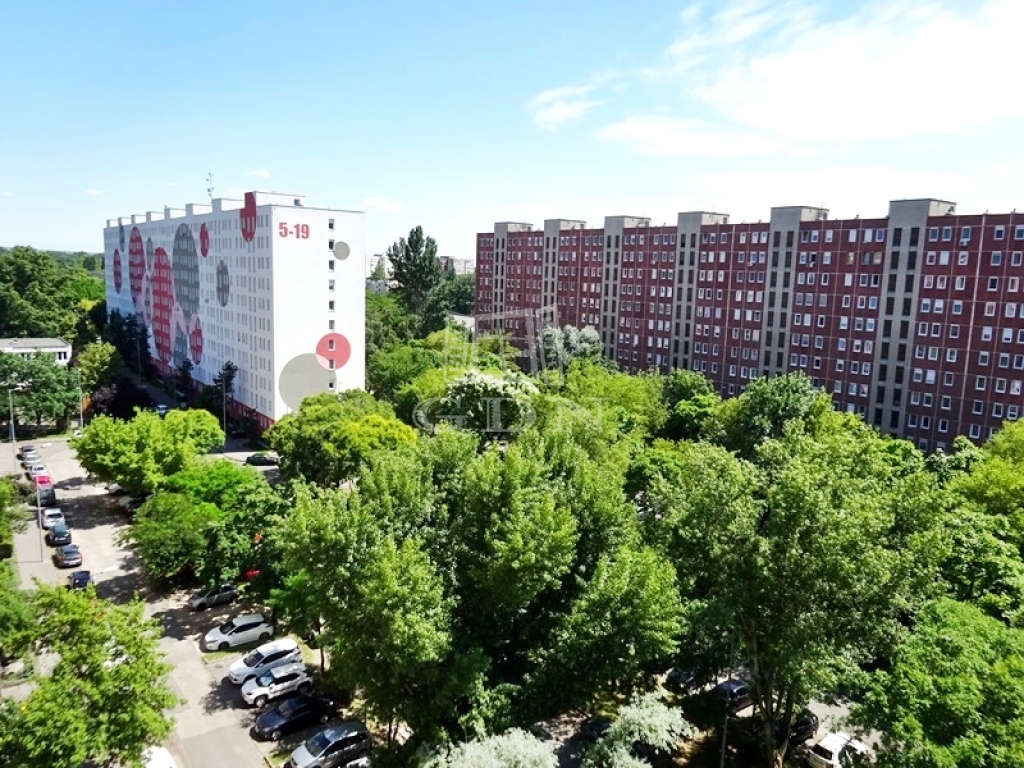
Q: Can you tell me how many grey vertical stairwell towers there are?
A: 6